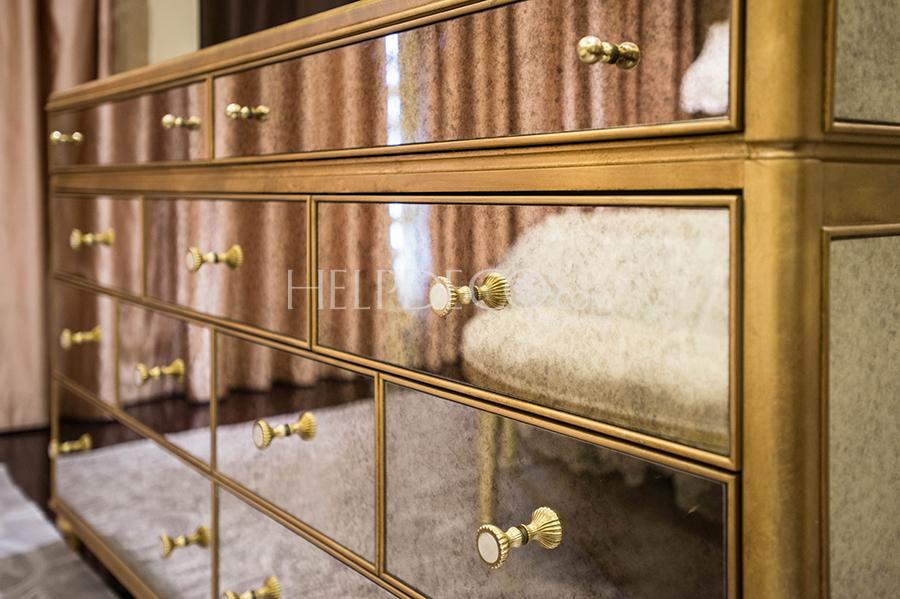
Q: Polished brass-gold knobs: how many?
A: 14